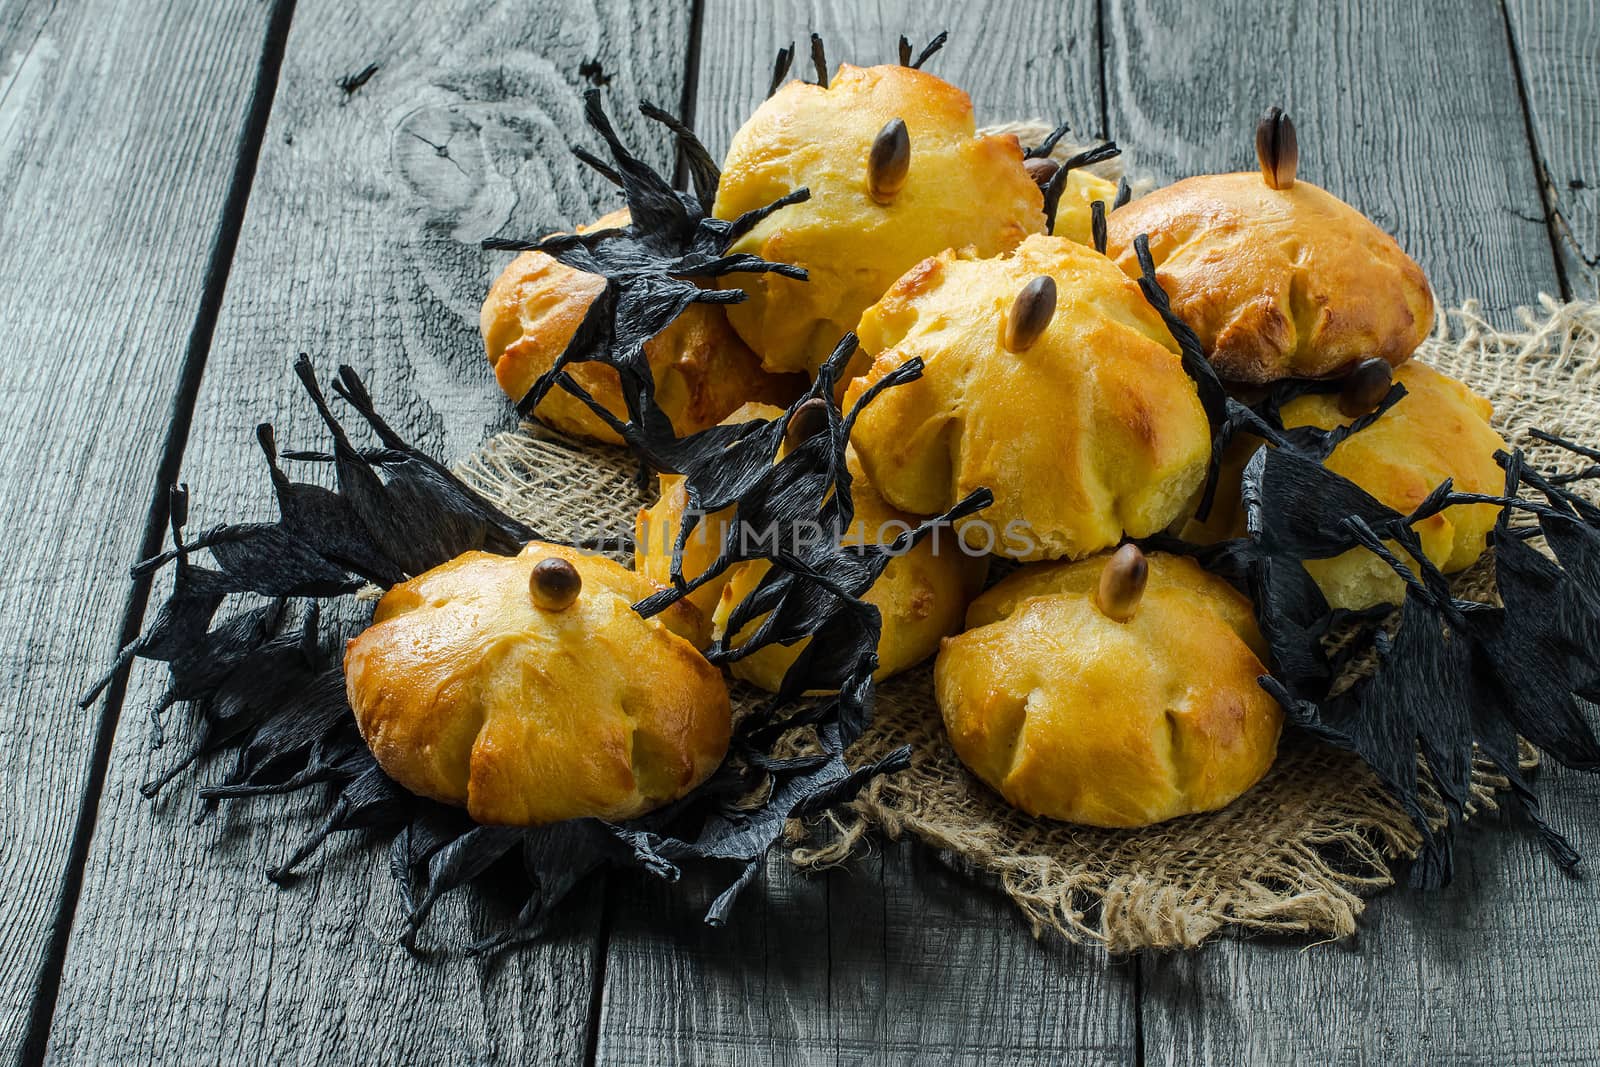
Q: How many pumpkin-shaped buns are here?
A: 9